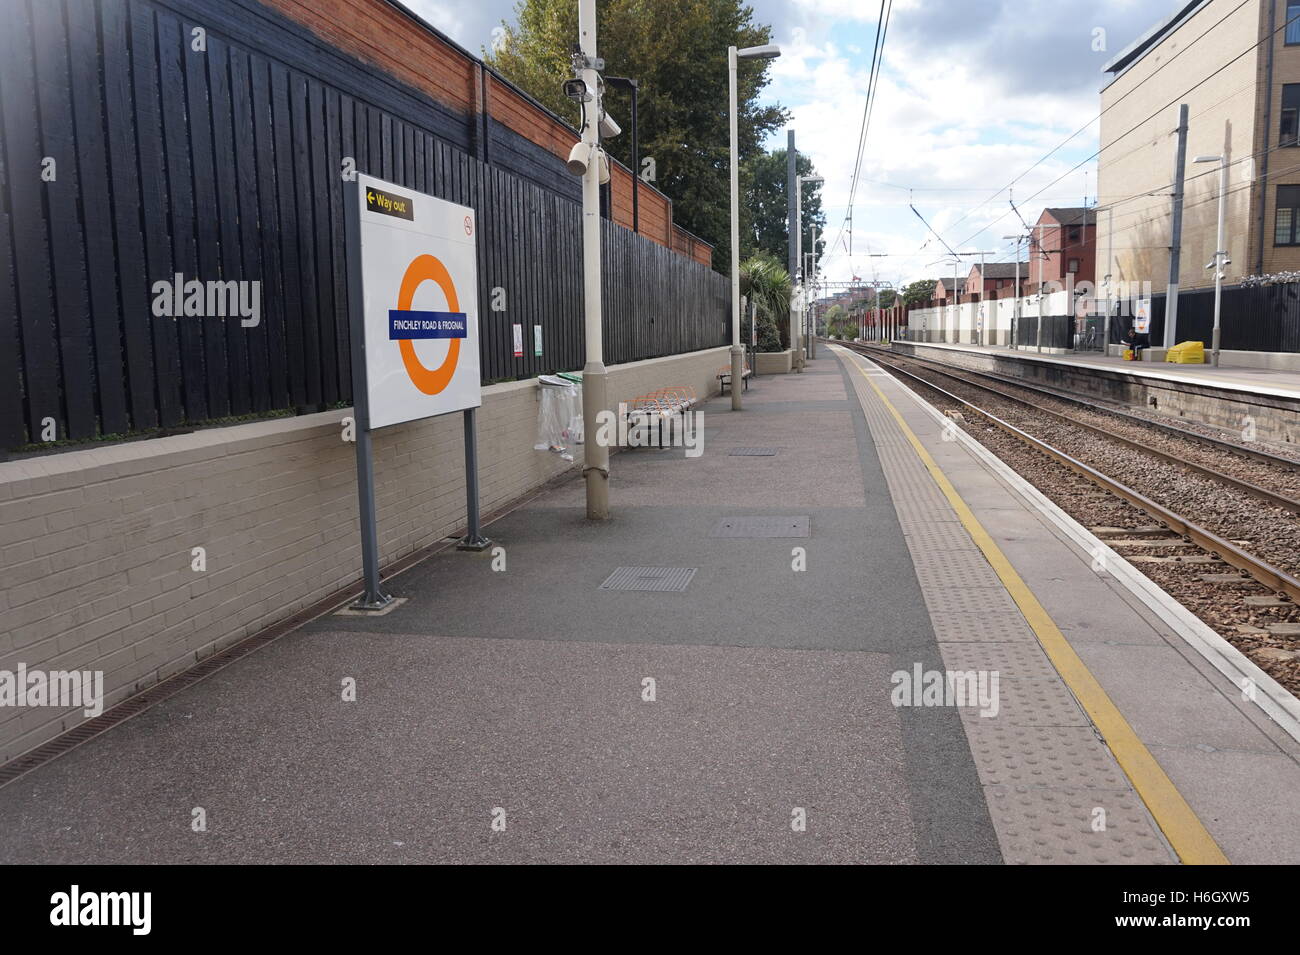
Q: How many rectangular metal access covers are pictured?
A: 3